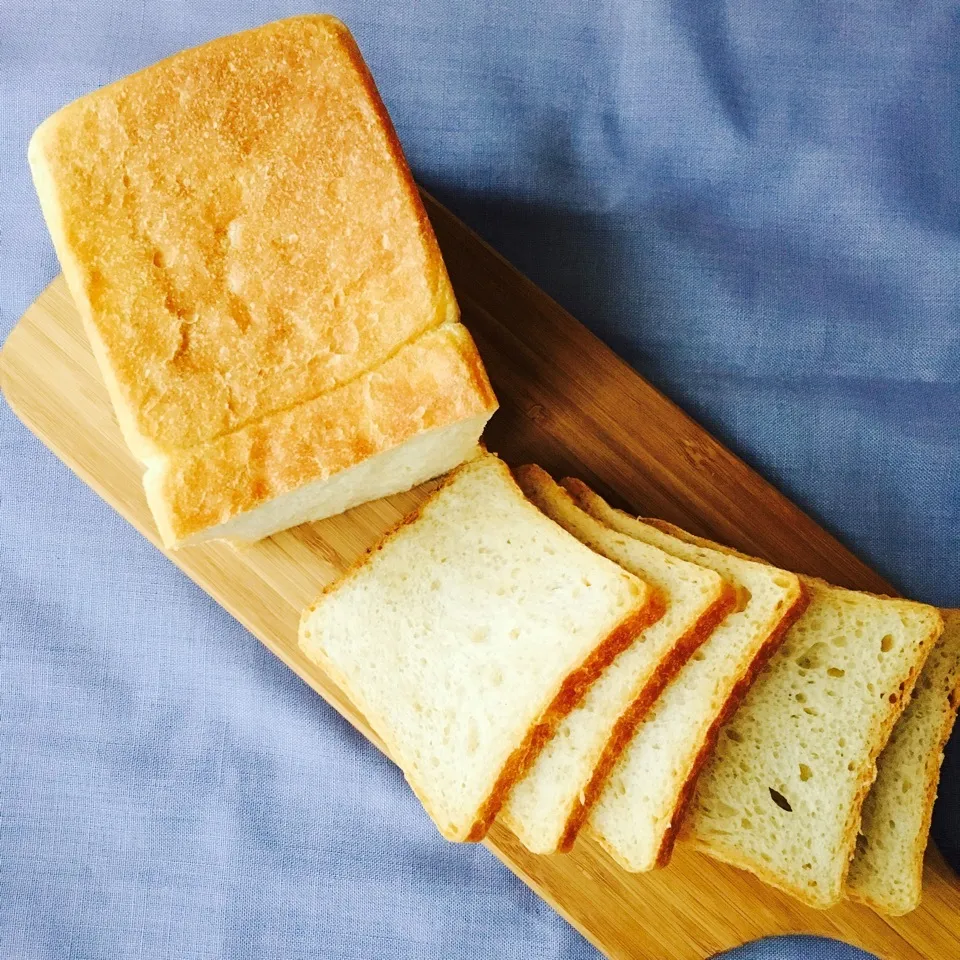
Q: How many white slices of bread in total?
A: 5